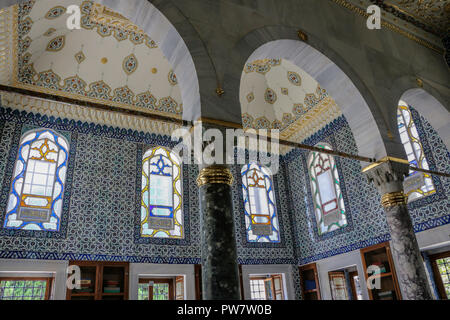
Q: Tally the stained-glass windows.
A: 5